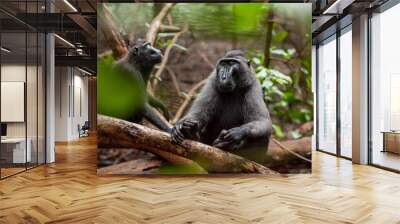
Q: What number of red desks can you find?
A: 0